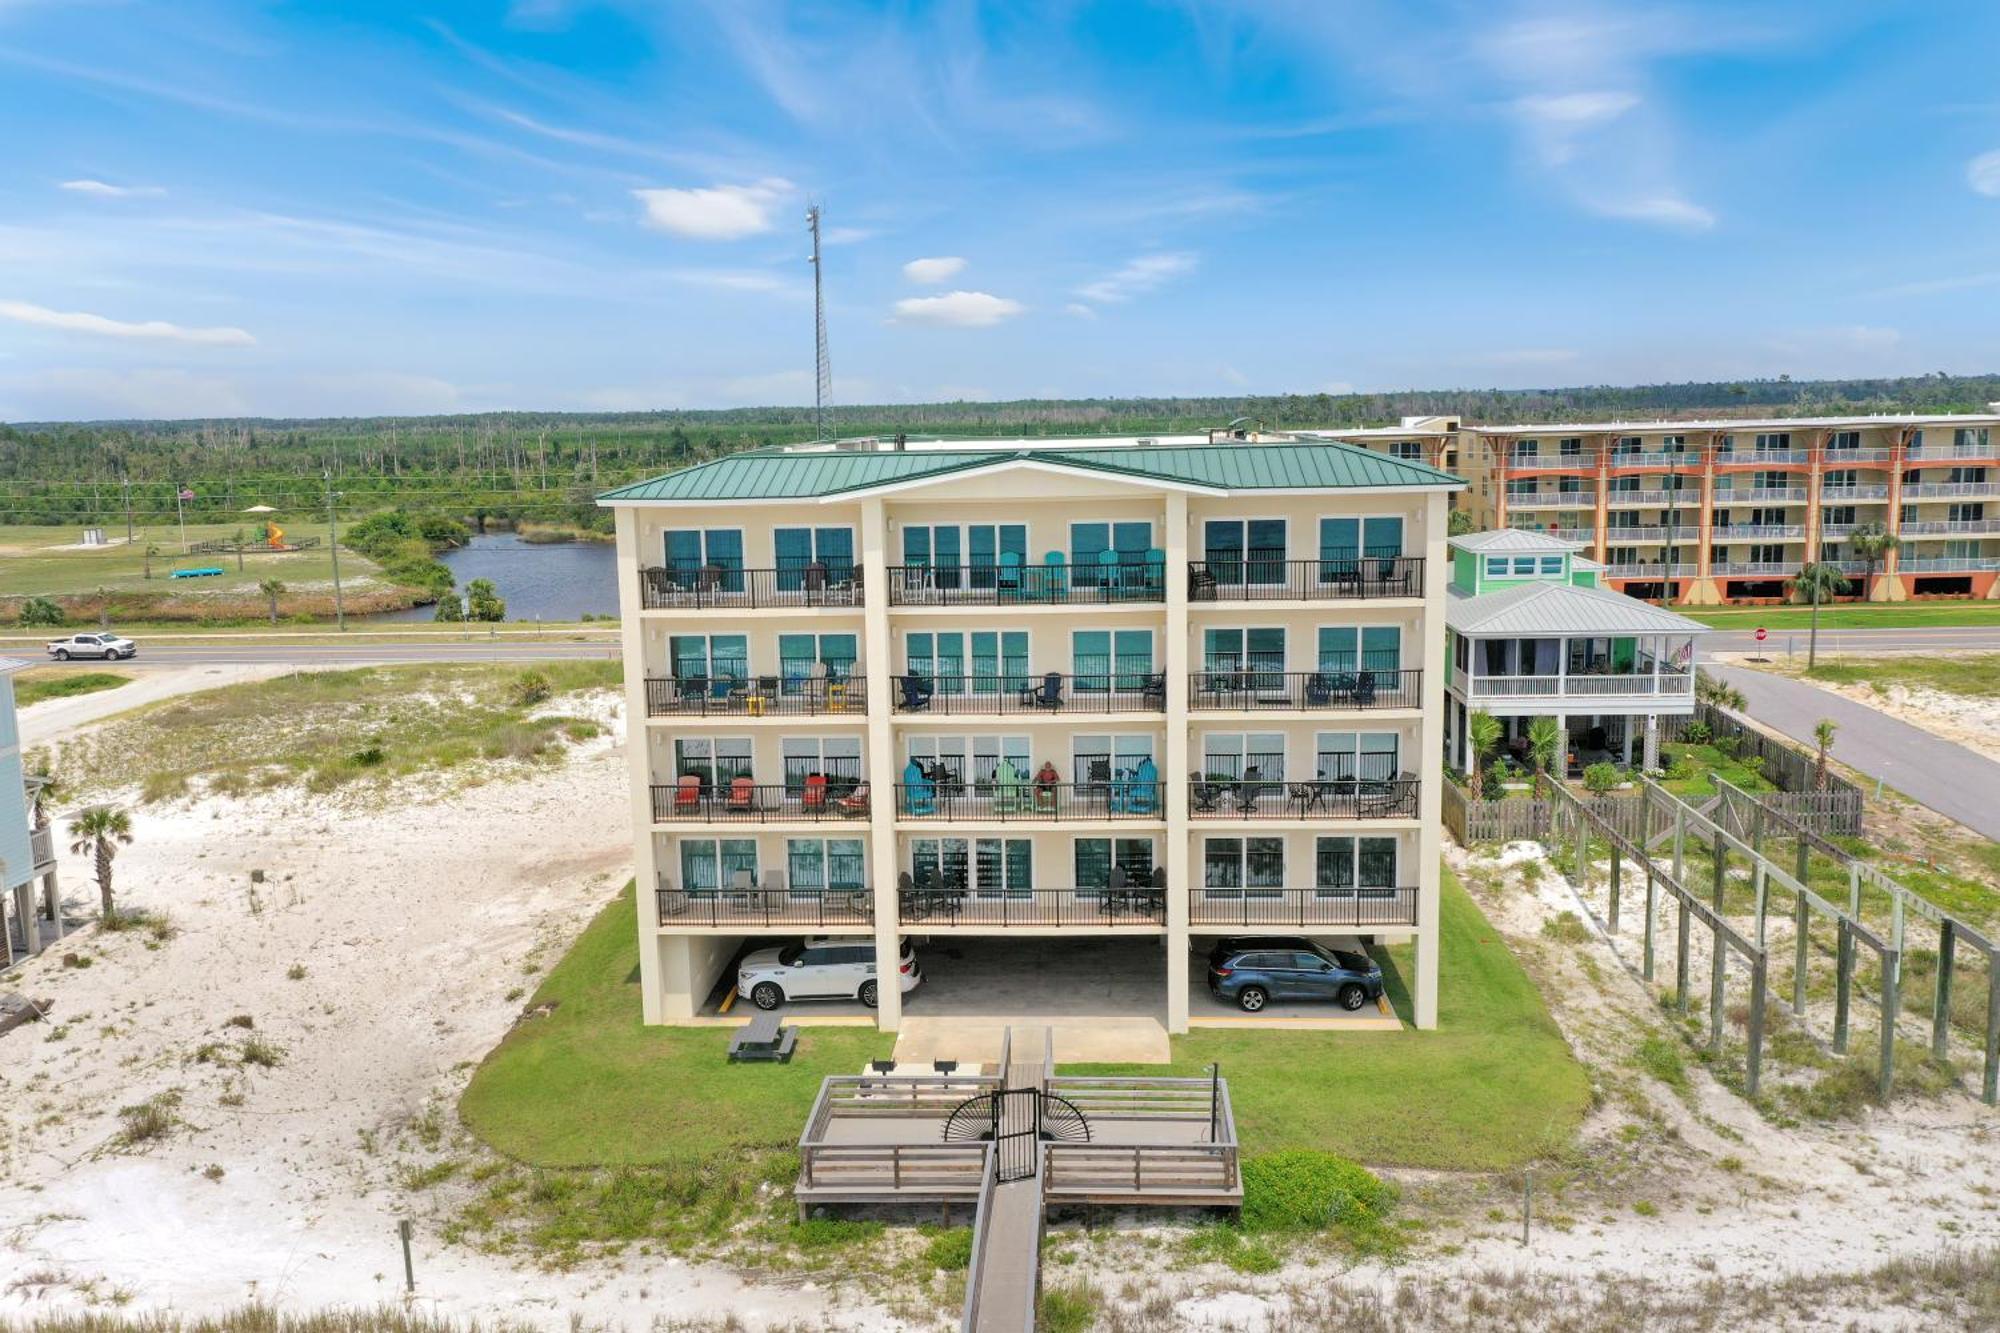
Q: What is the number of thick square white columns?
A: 4